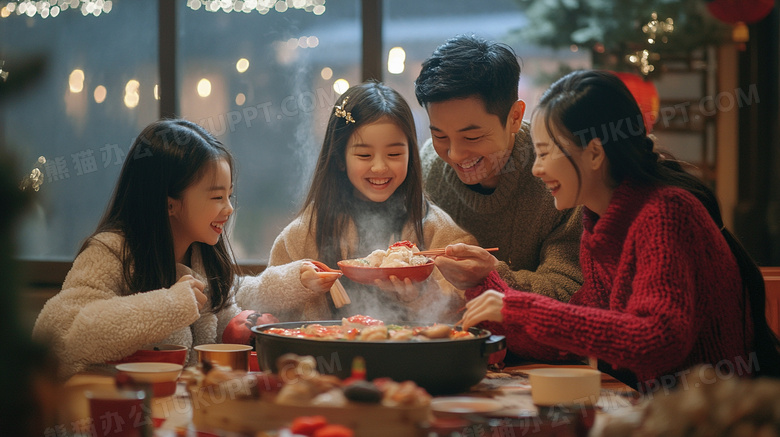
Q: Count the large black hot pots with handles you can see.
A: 1